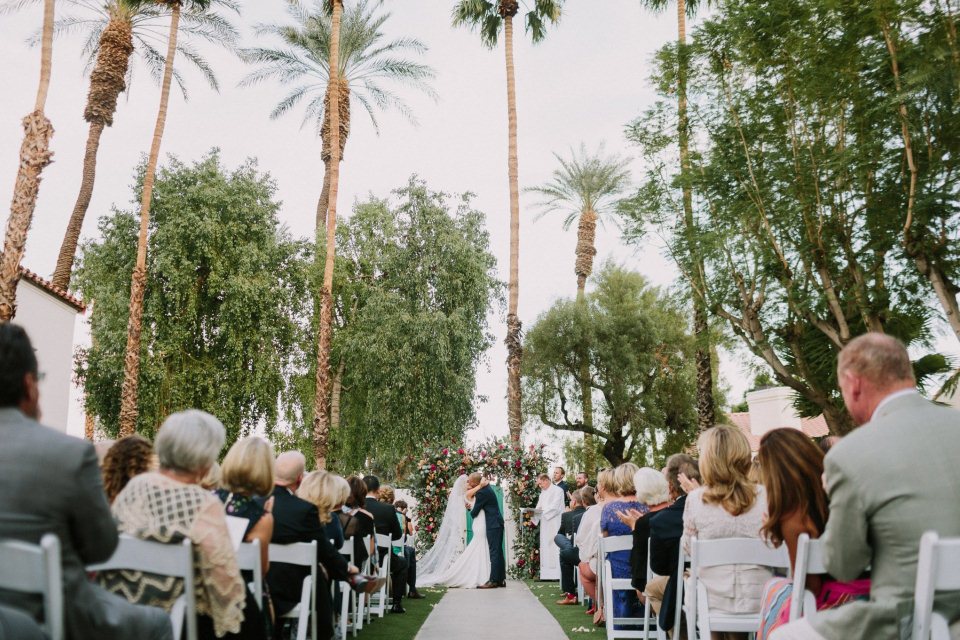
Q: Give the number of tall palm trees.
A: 8